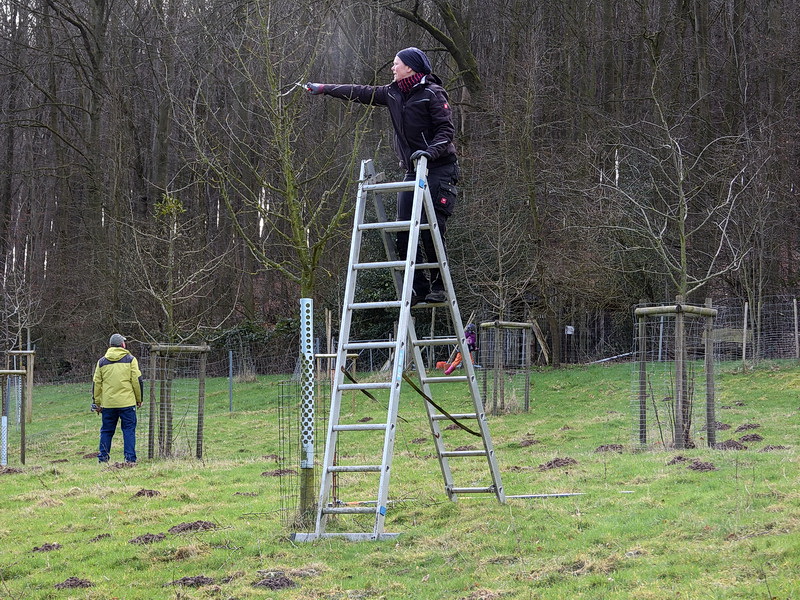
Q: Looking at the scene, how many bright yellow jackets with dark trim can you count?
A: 1